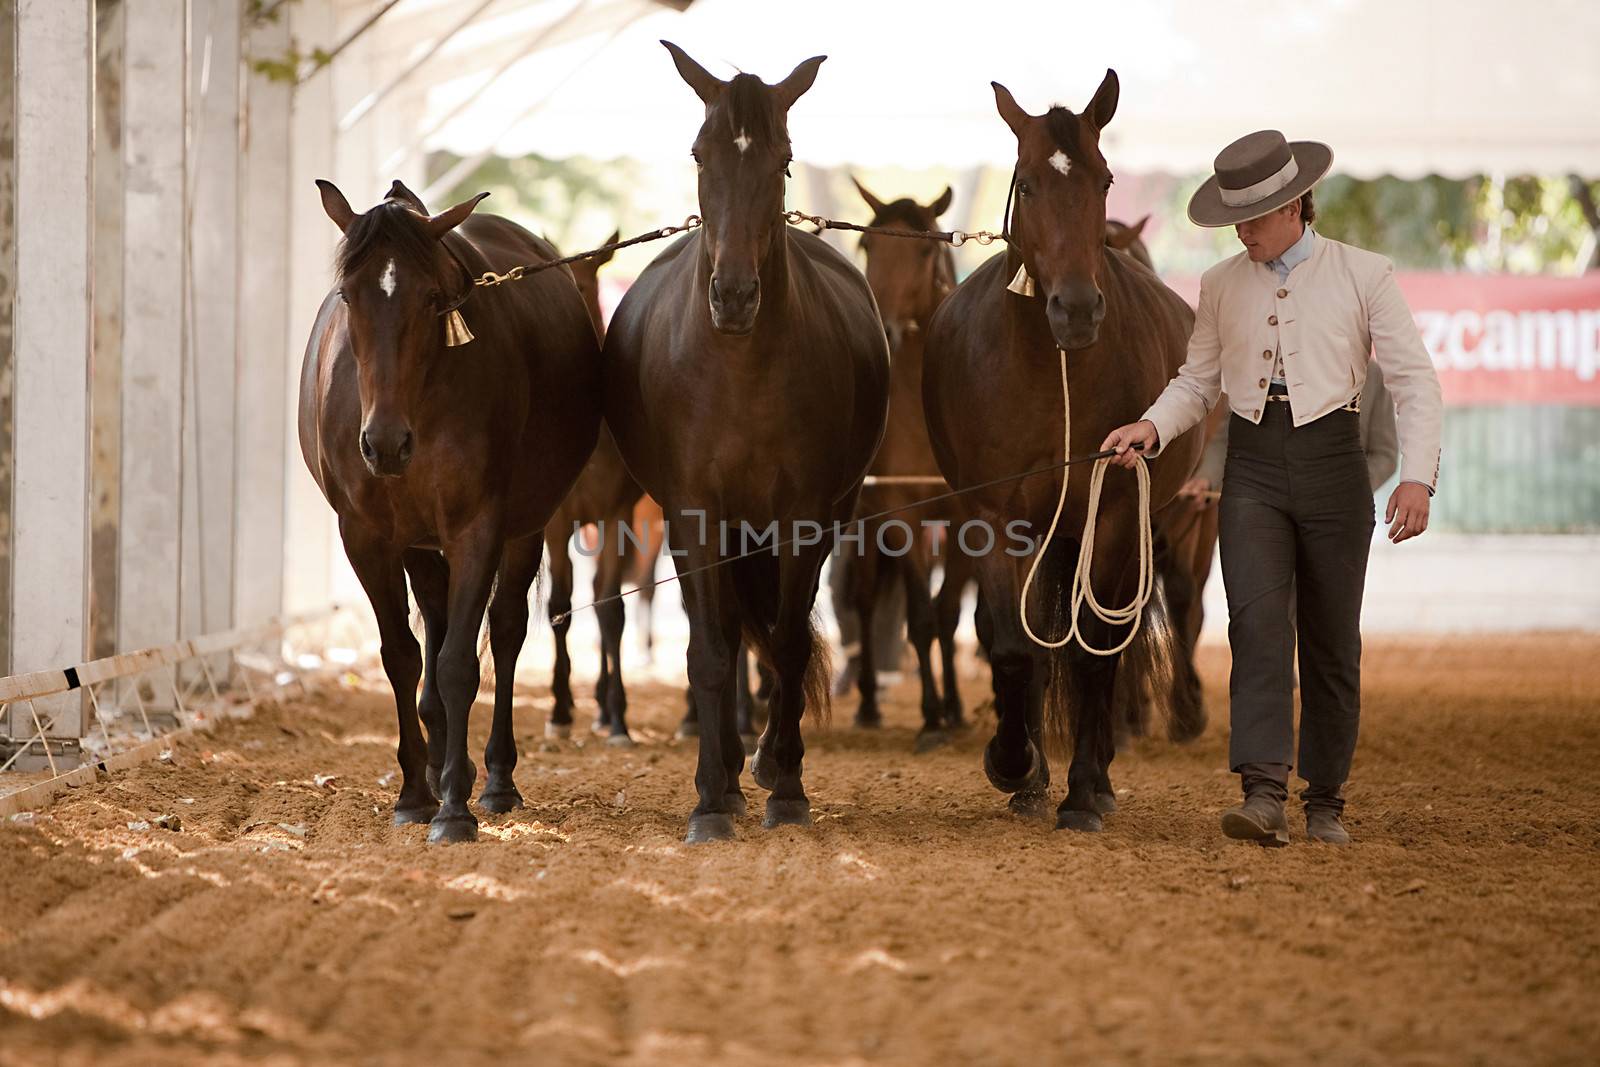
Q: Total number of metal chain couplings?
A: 4